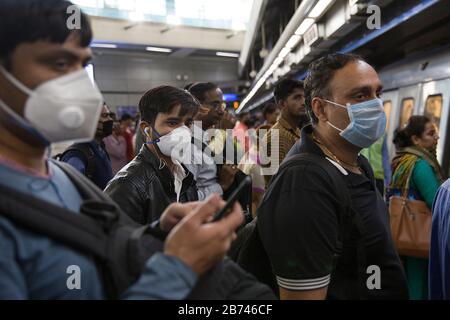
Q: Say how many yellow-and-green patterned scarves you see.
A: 1